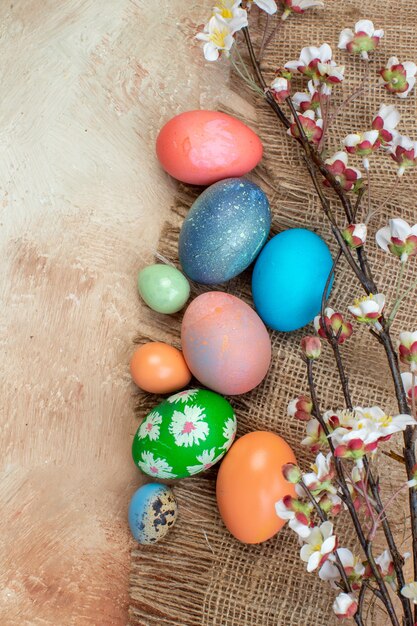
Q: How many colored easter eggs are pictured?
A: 9